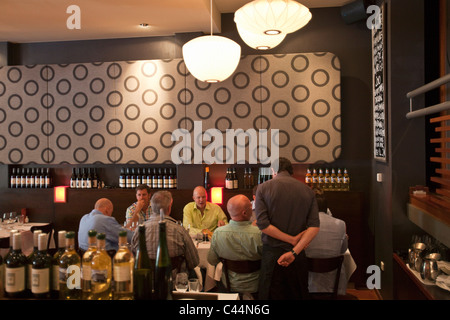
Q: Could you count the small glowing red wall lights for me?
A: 2